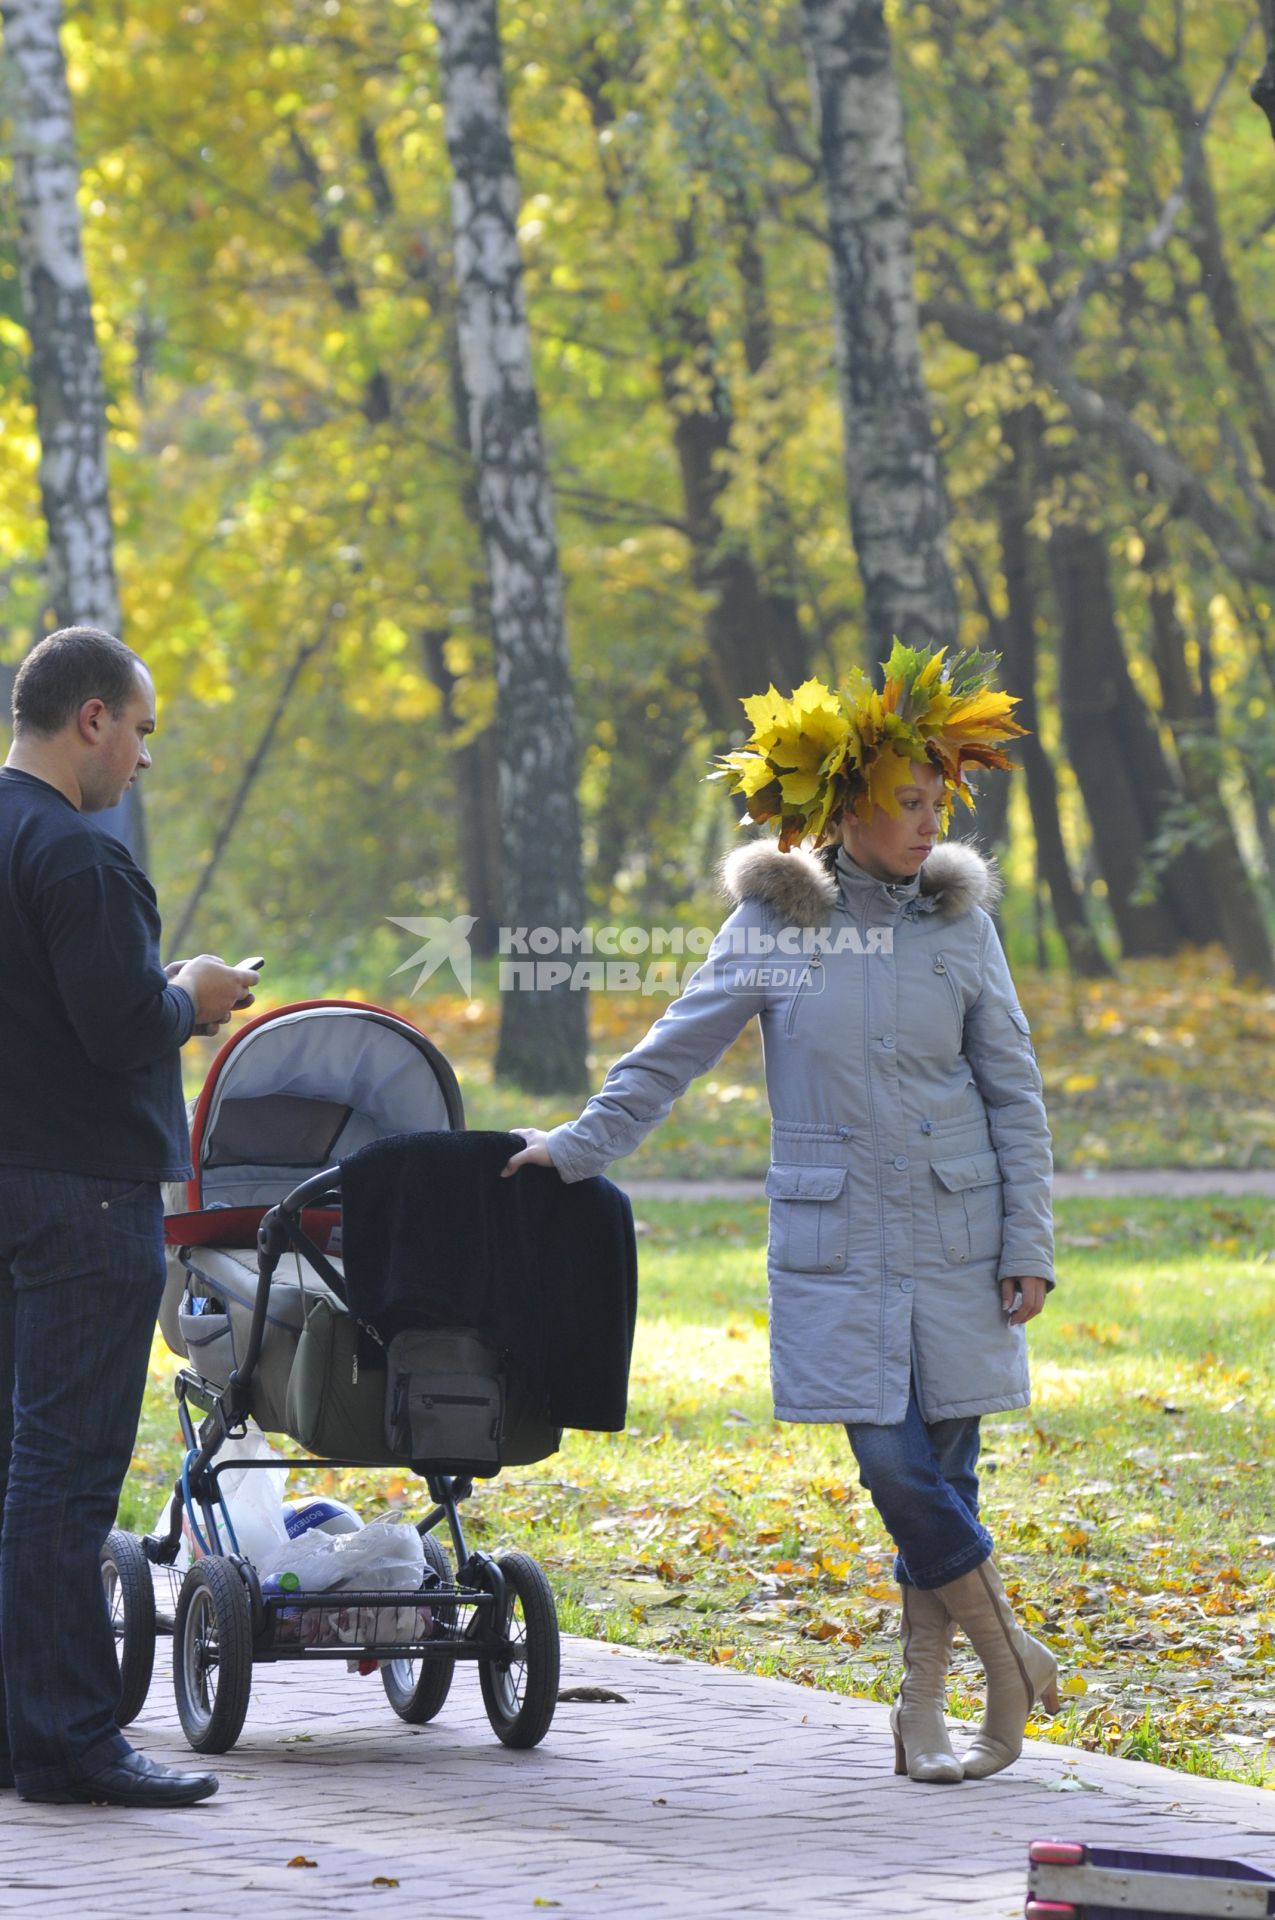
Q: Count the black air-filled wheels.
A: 4